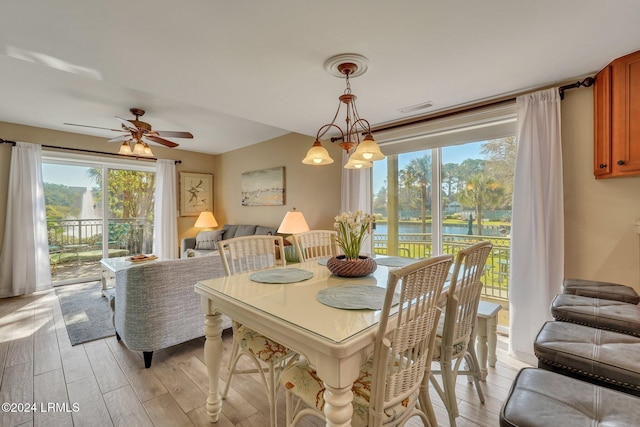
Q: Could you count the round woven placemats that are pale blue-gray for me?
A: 4